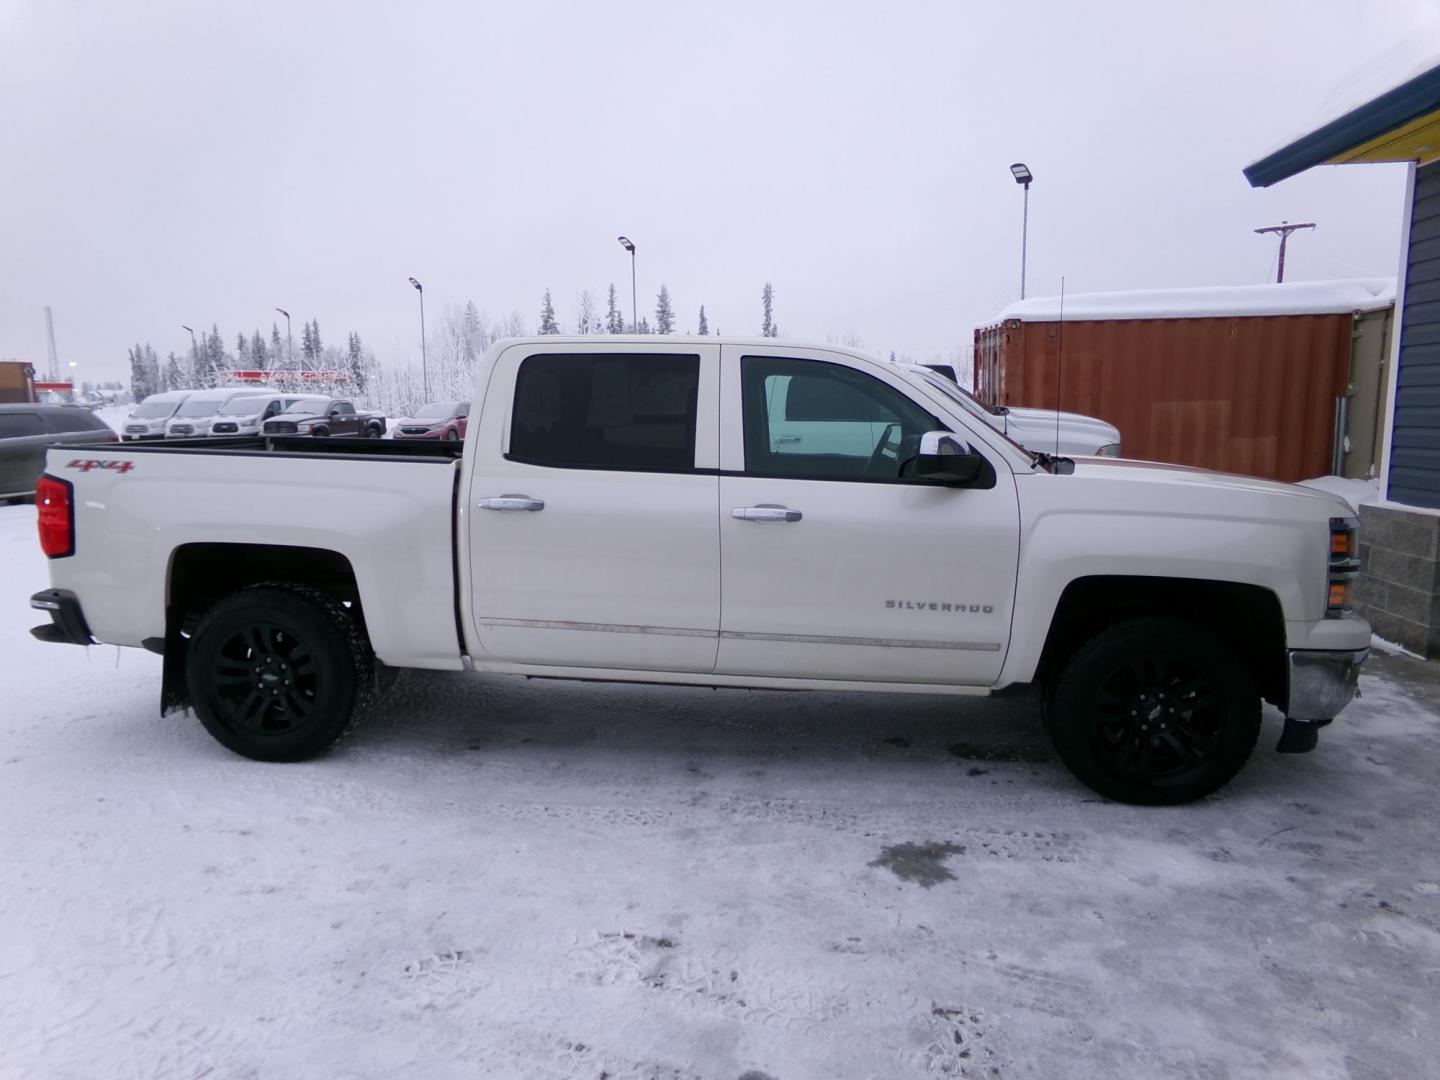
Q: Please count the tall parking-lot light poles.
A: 5